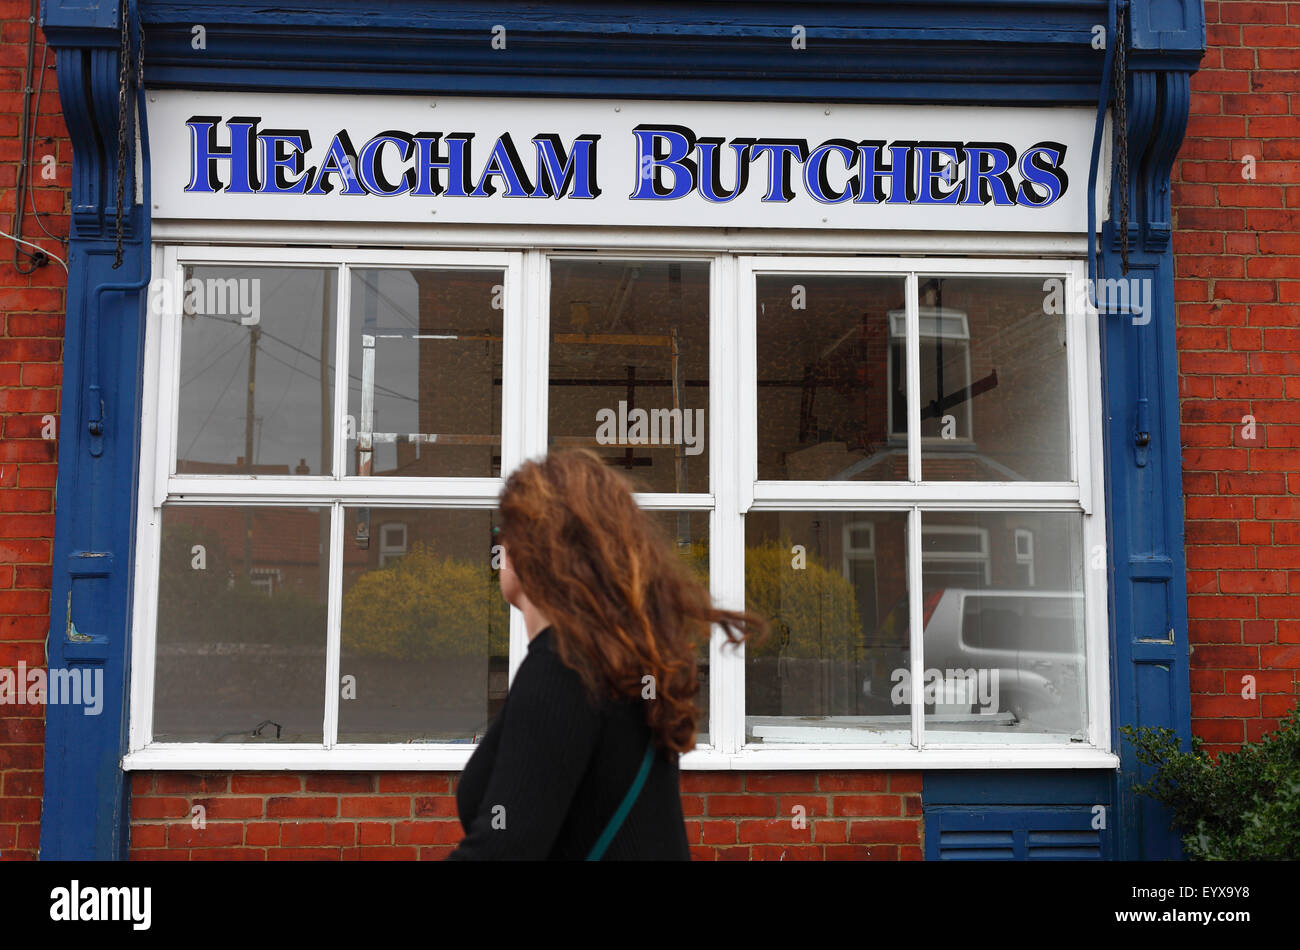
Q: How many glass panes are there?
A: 10